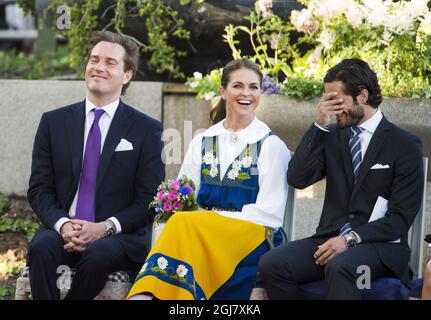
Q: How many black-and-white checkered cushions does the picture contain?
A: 1